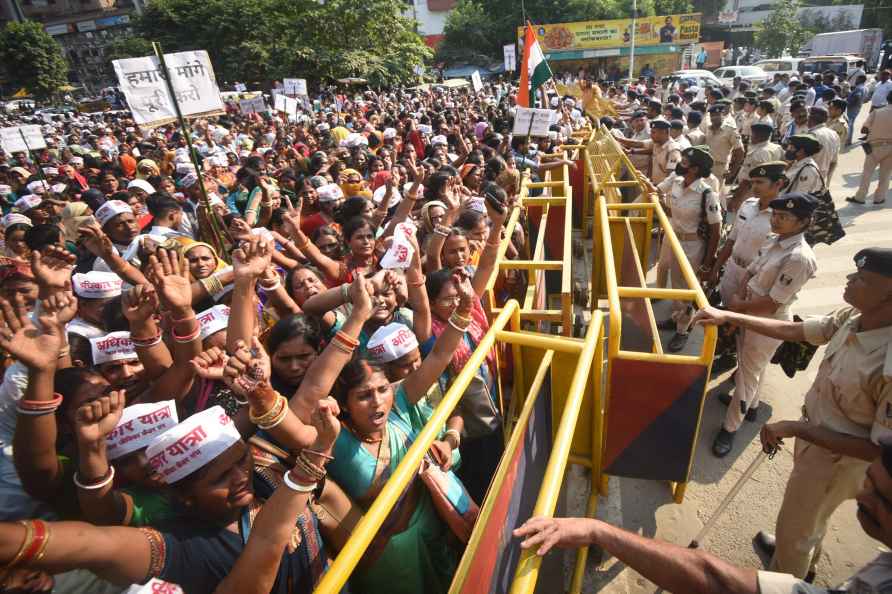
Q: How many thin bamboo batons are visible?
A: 1